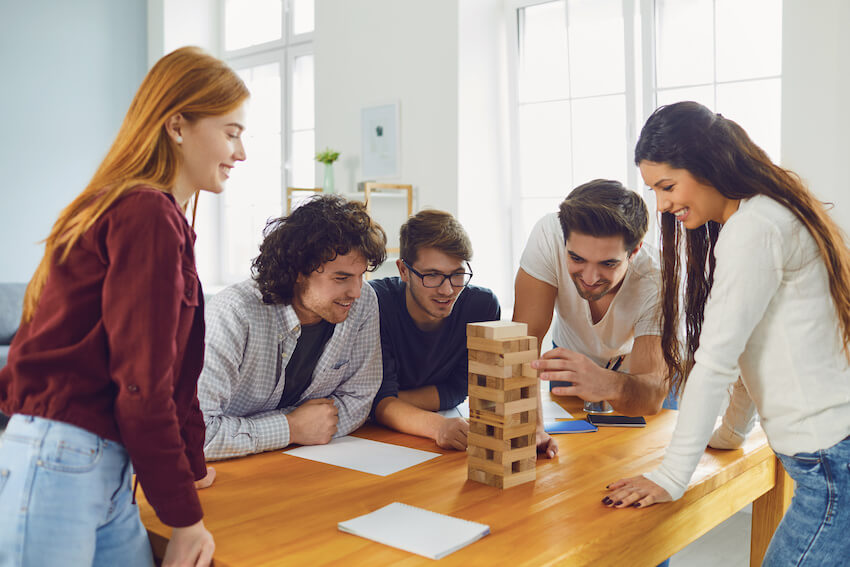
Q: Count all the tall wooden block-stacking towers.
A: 1